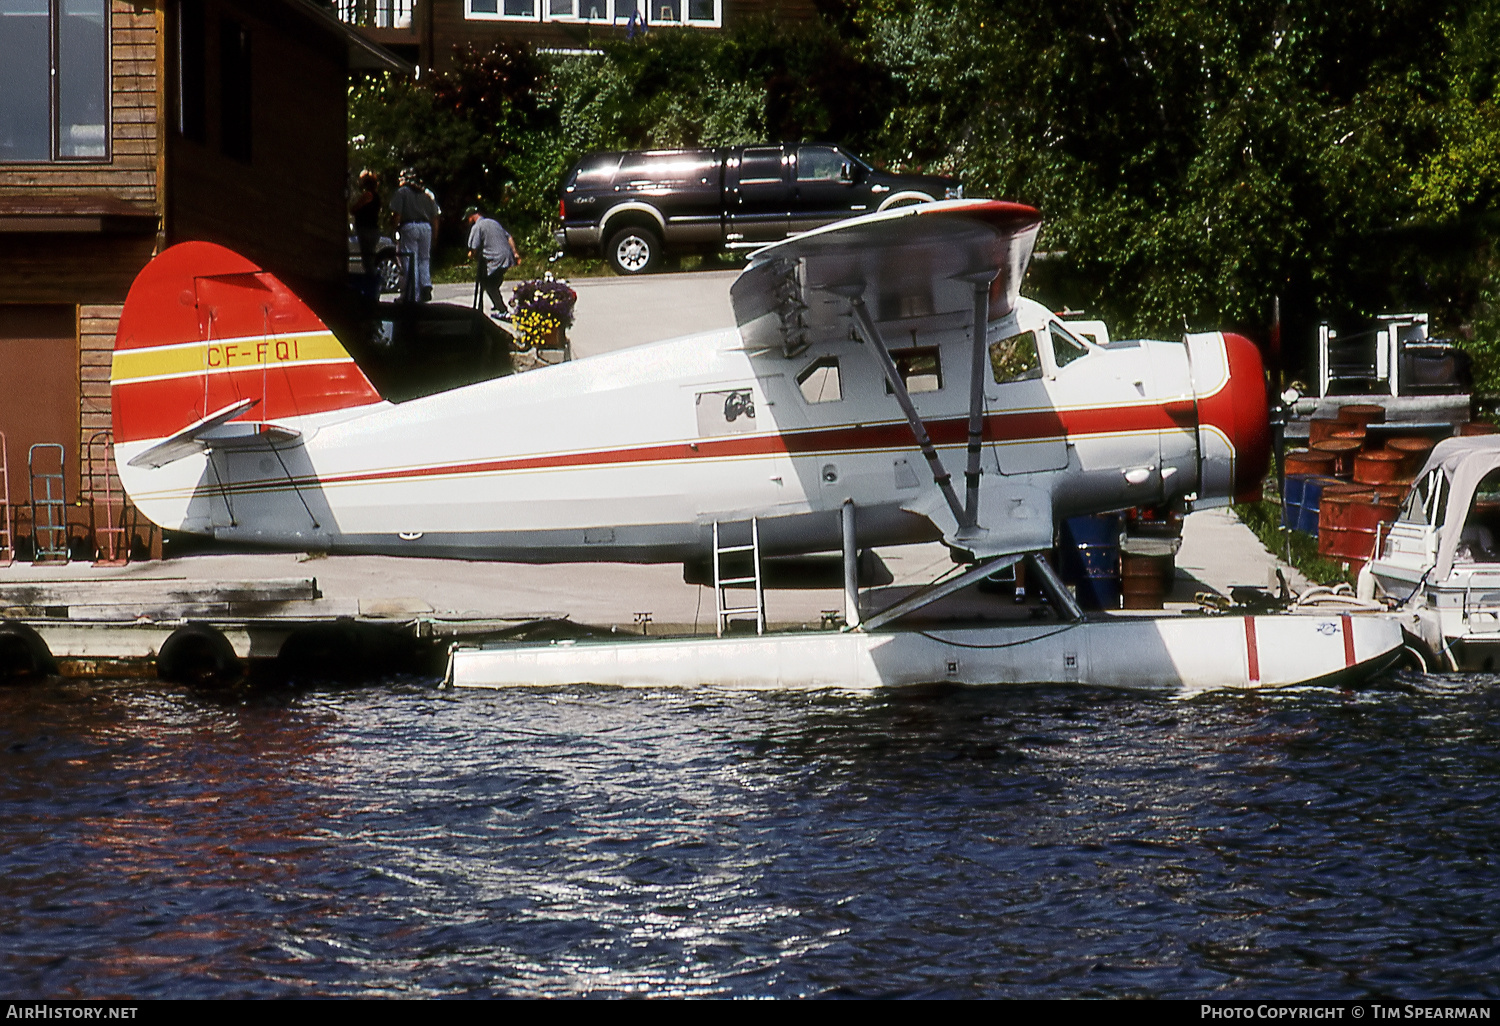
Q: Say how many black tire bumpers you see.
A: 3